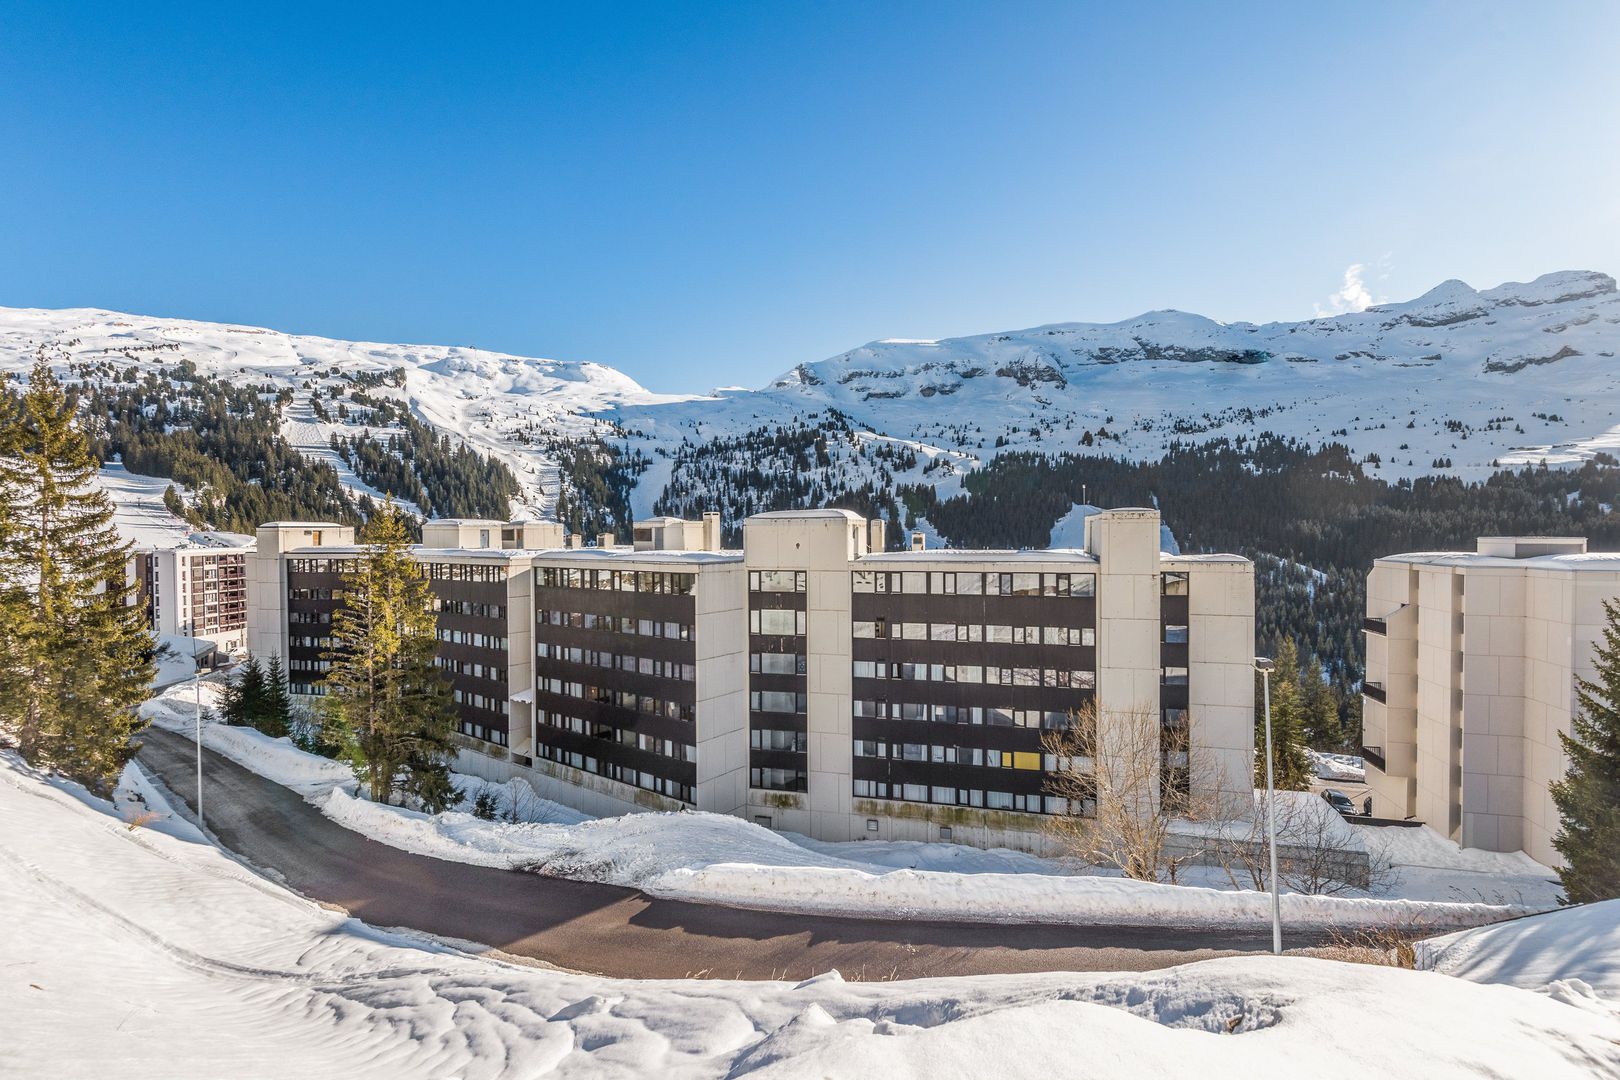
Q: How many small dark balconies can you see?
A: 3